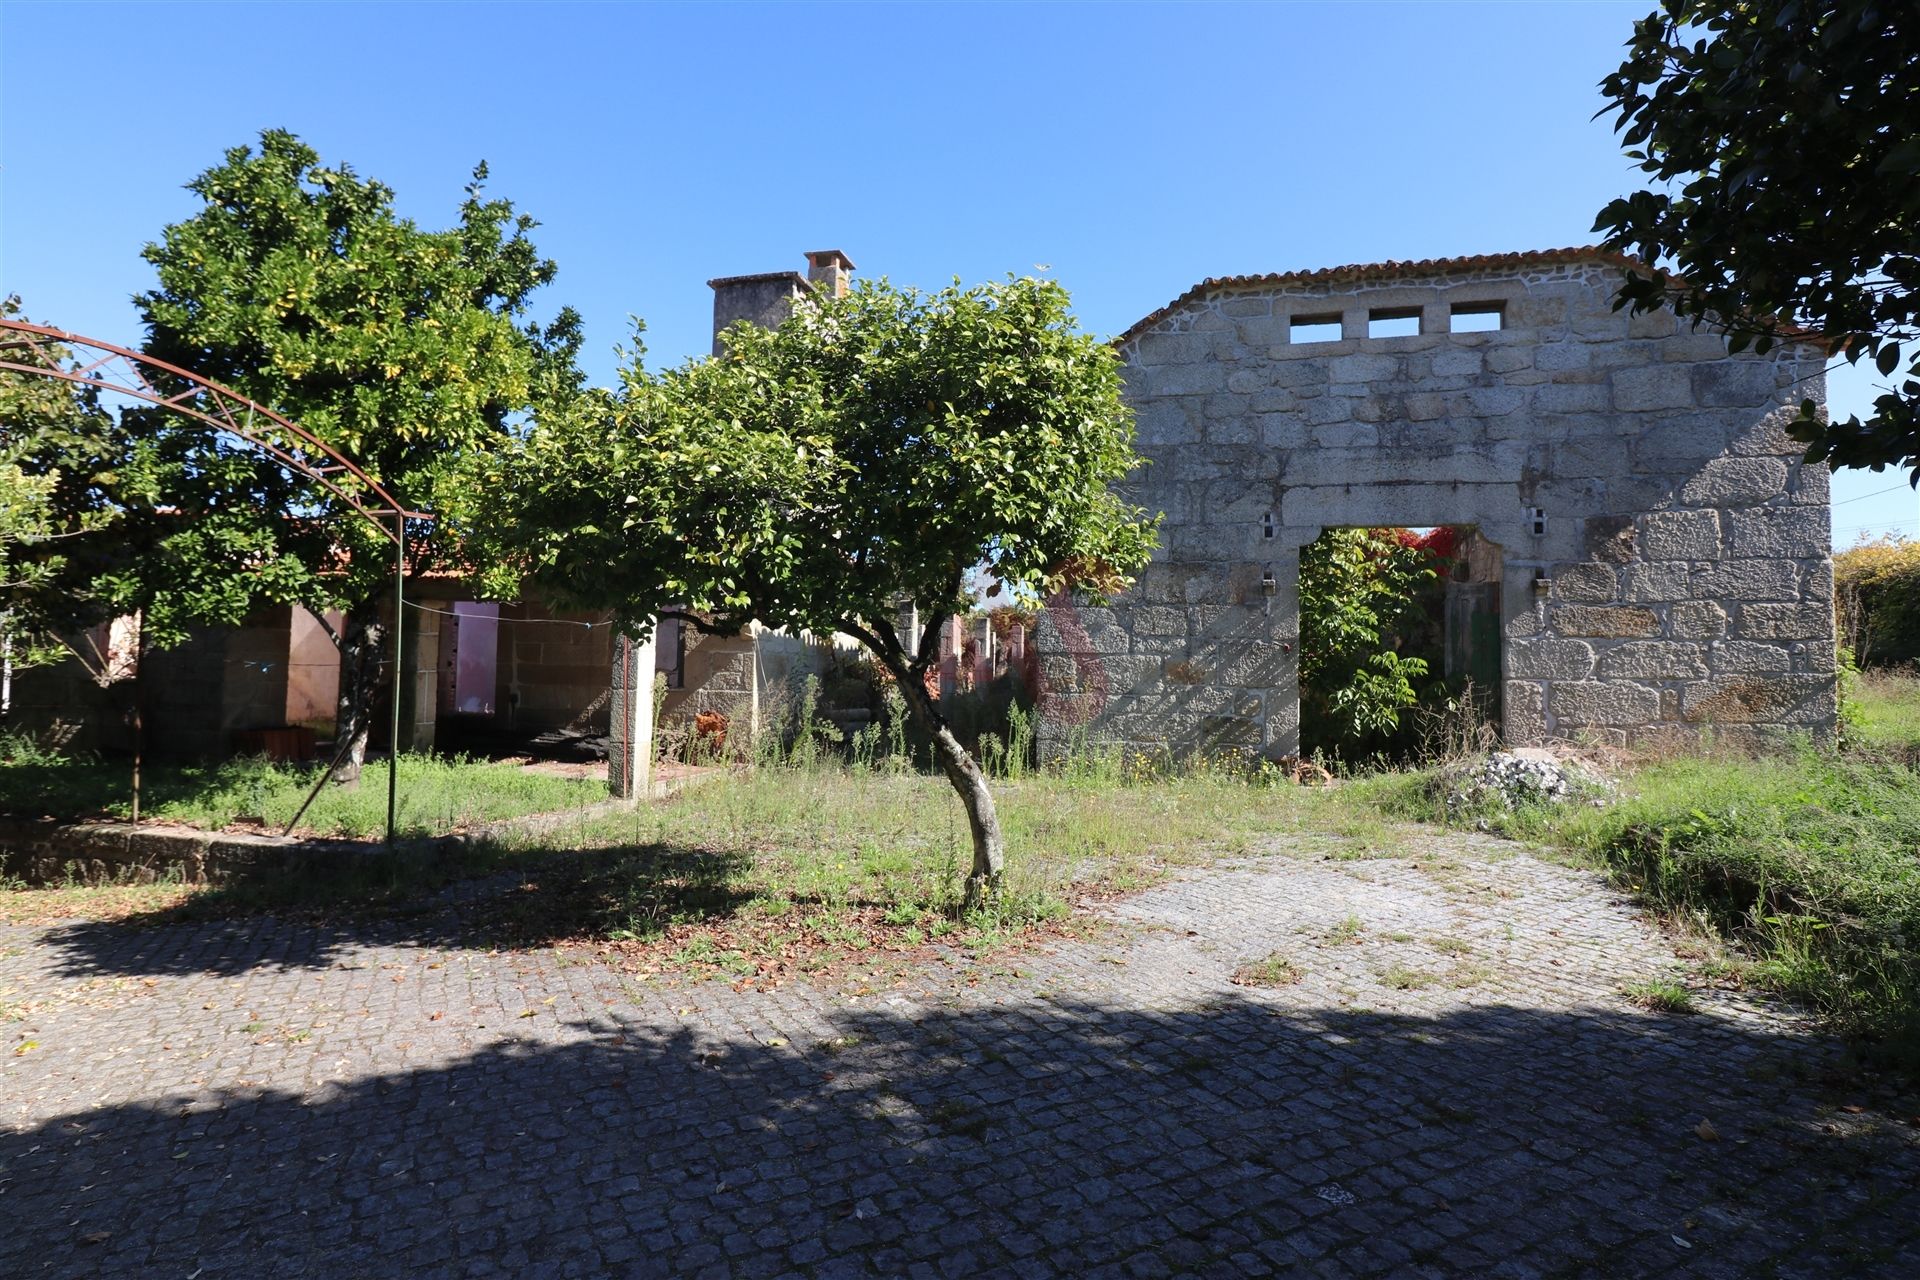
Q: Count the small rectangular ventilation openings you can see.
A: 3